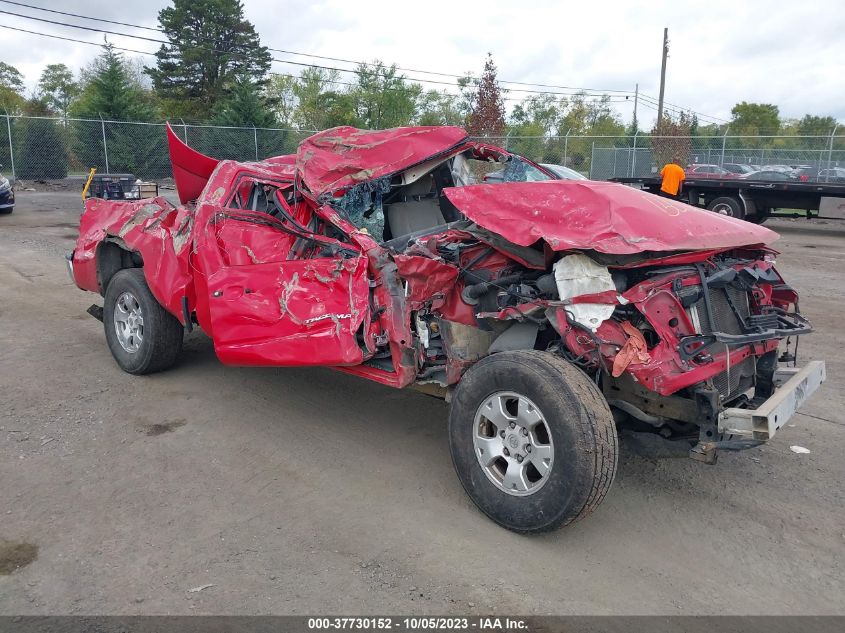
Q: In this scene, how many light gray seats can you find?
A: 1